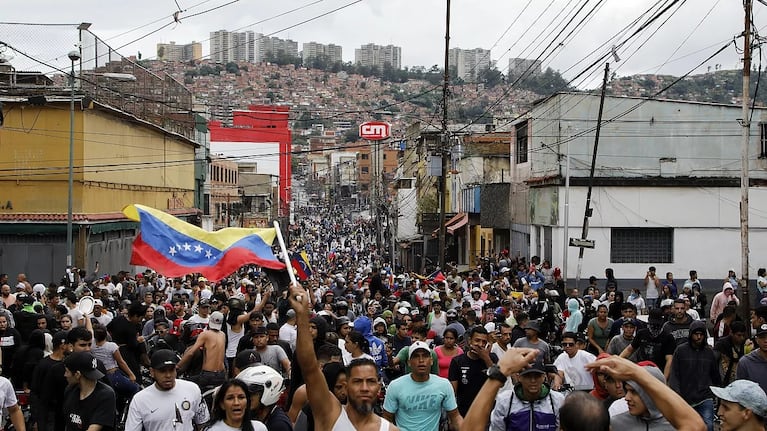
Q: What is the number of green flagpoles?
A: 0